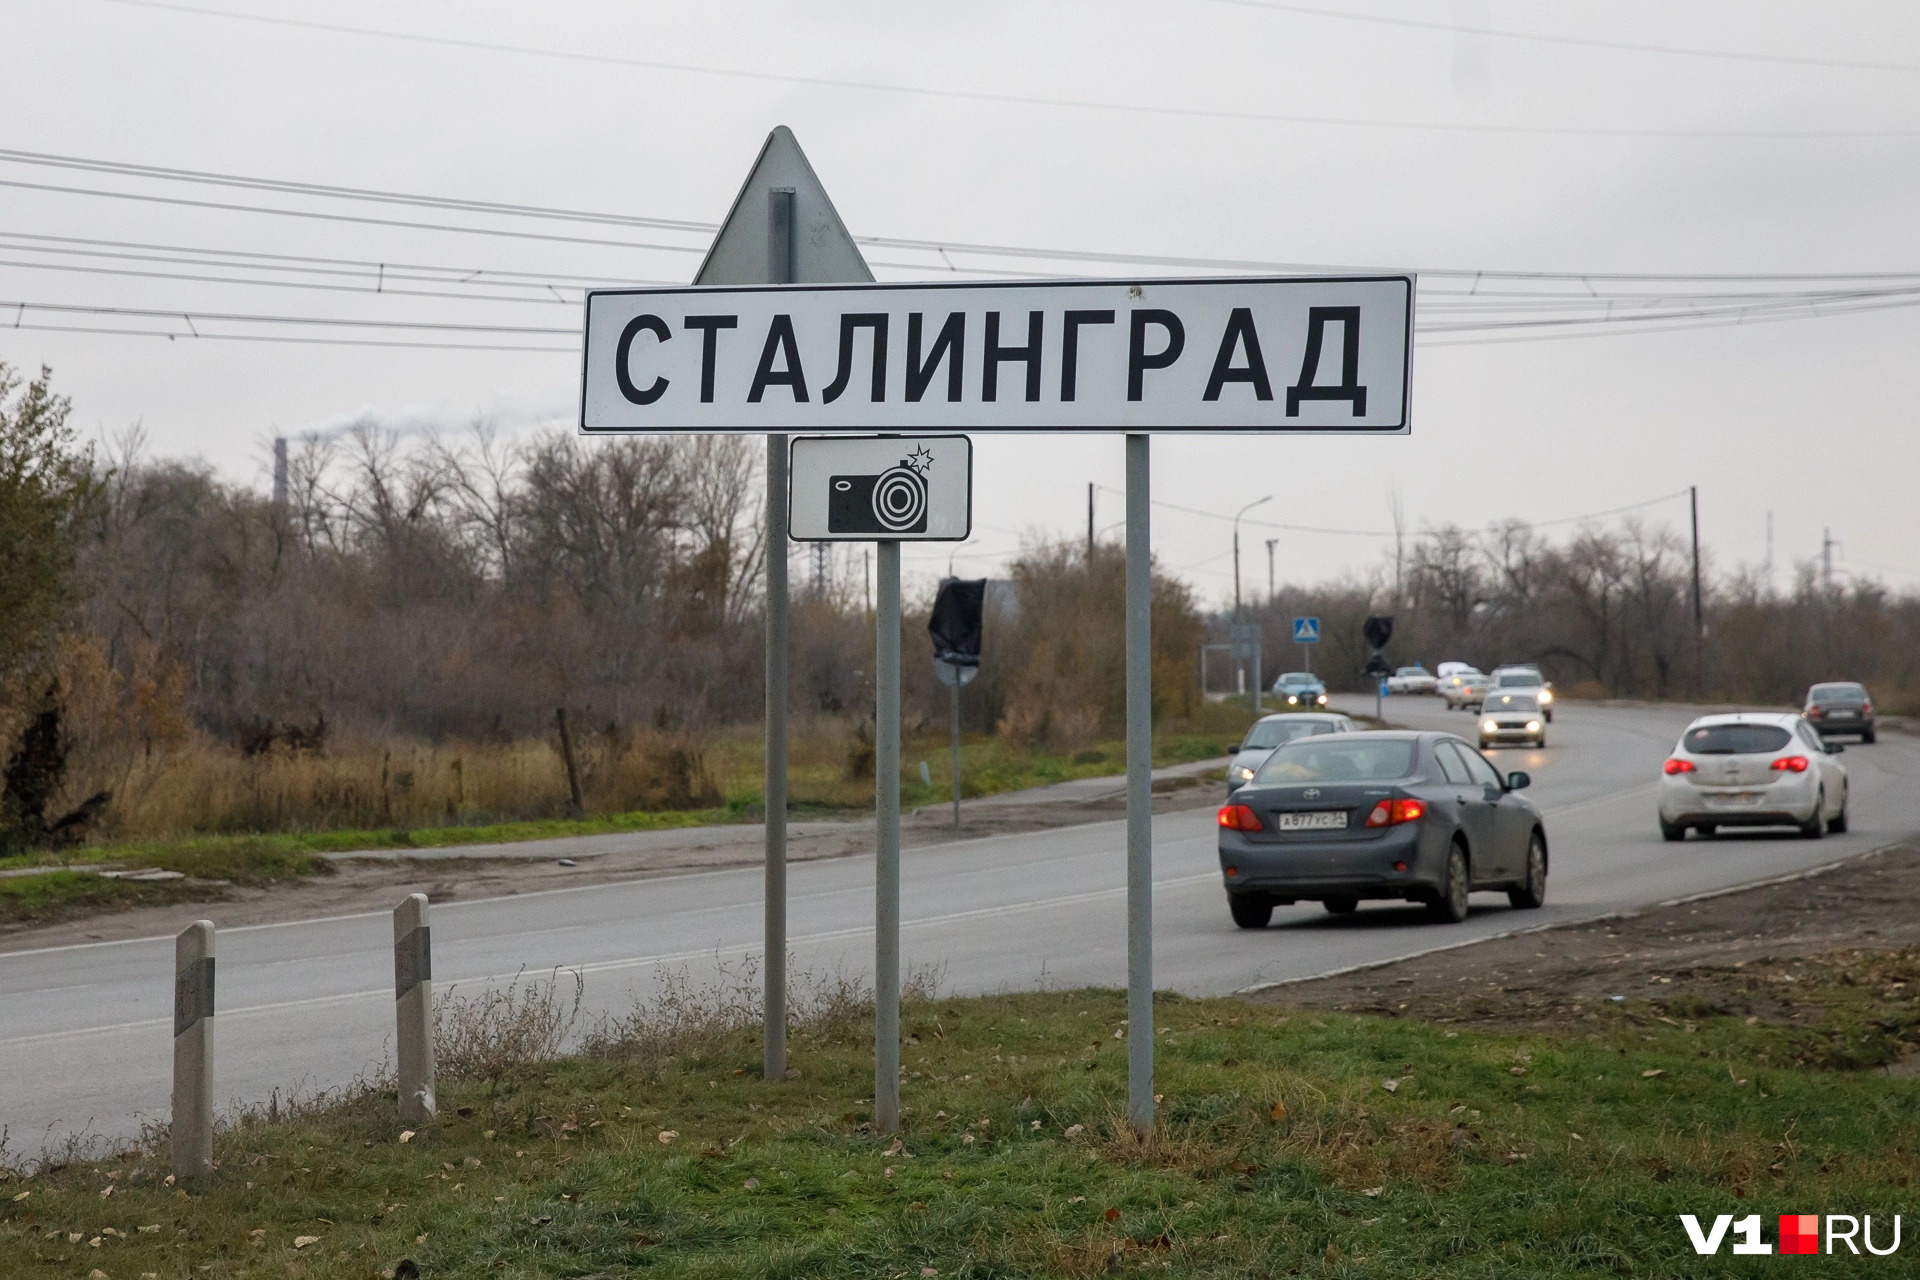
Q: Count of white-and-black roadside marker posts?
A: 2